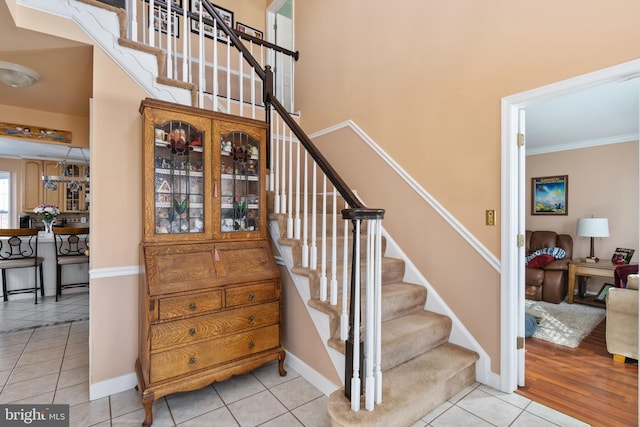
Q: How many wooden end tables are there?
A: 1